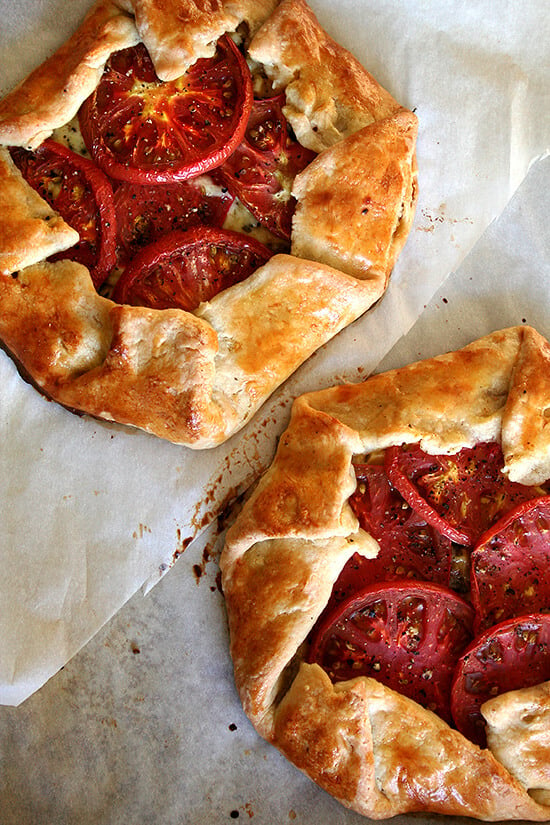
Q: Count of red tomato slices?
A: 10